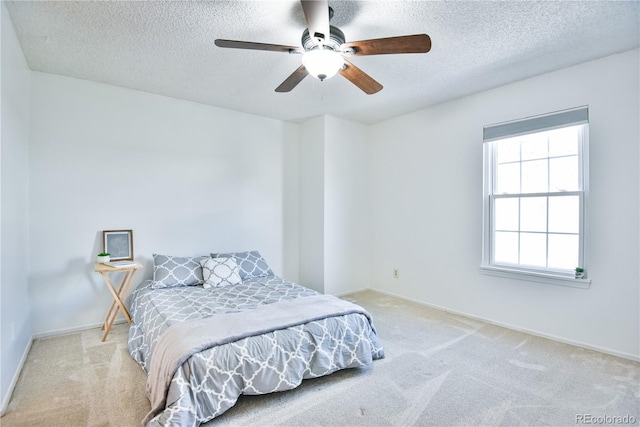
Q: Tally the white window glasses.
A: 12